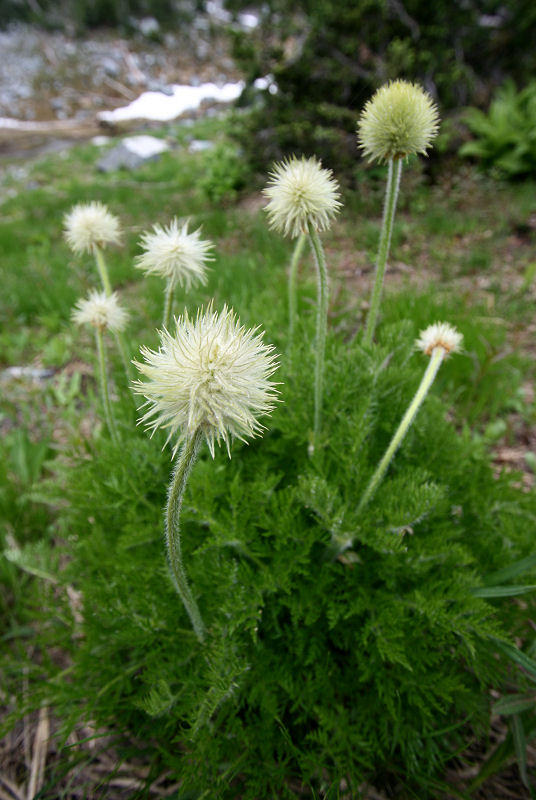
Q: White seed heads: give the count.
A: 7